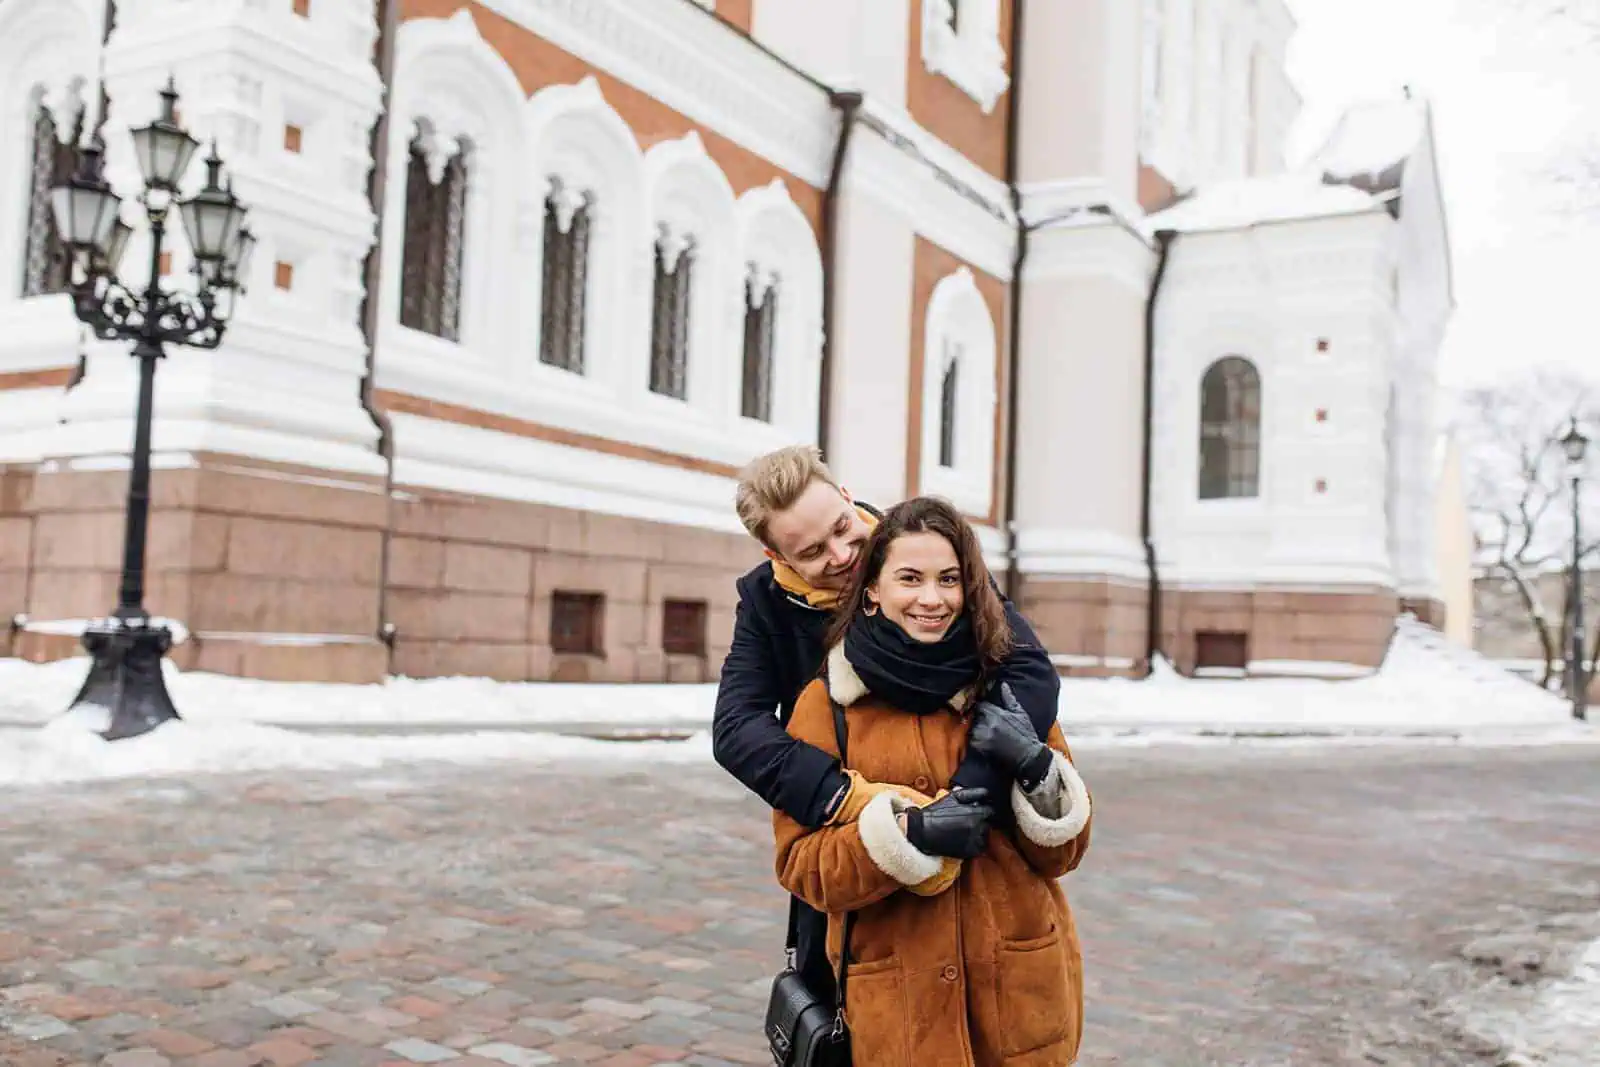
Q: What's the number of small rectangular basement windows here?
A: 3